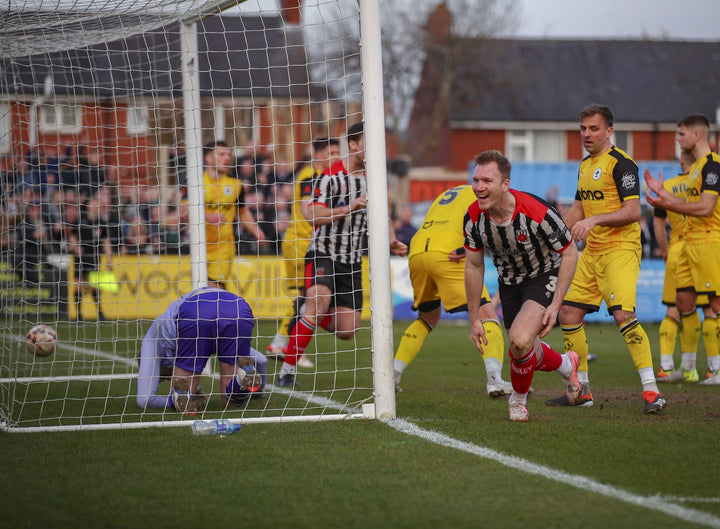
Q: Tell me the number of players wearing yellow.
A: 6